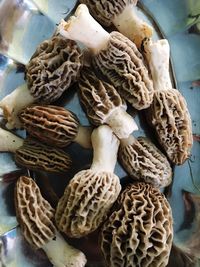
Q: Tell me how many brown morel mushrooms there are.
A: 11